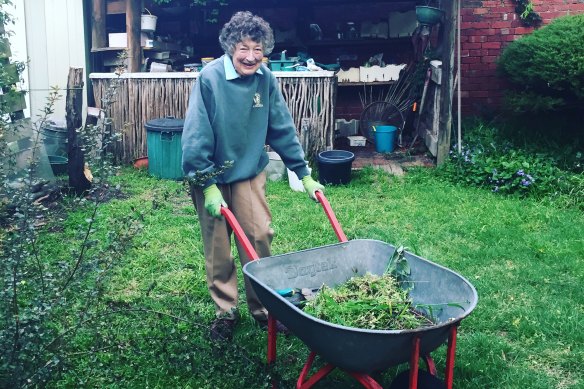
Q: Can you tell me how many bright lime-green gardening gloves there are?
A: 2